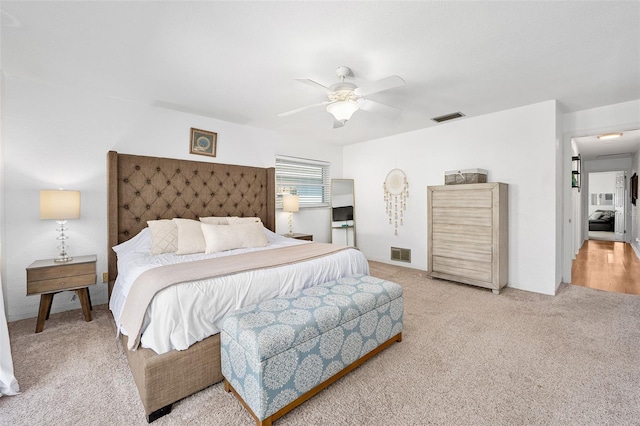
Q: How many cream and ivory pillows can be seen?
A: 5